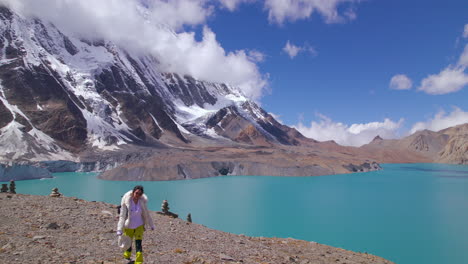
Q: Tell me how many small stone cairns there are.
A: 5